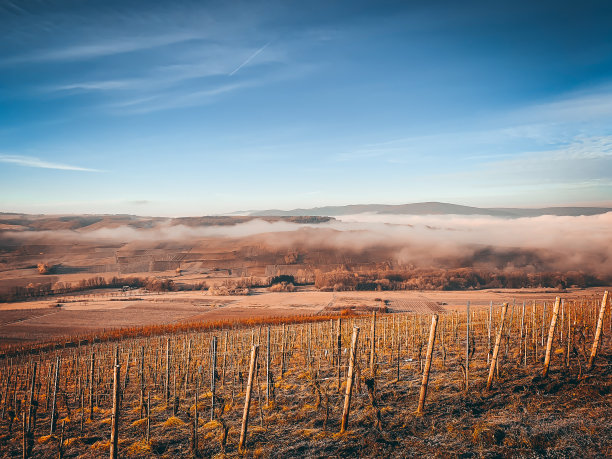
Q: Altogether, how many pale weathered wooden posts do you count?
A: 7